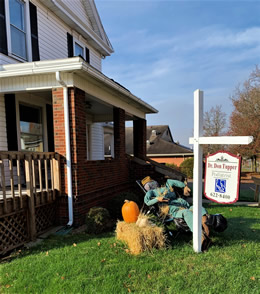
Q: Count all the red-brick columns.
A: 3